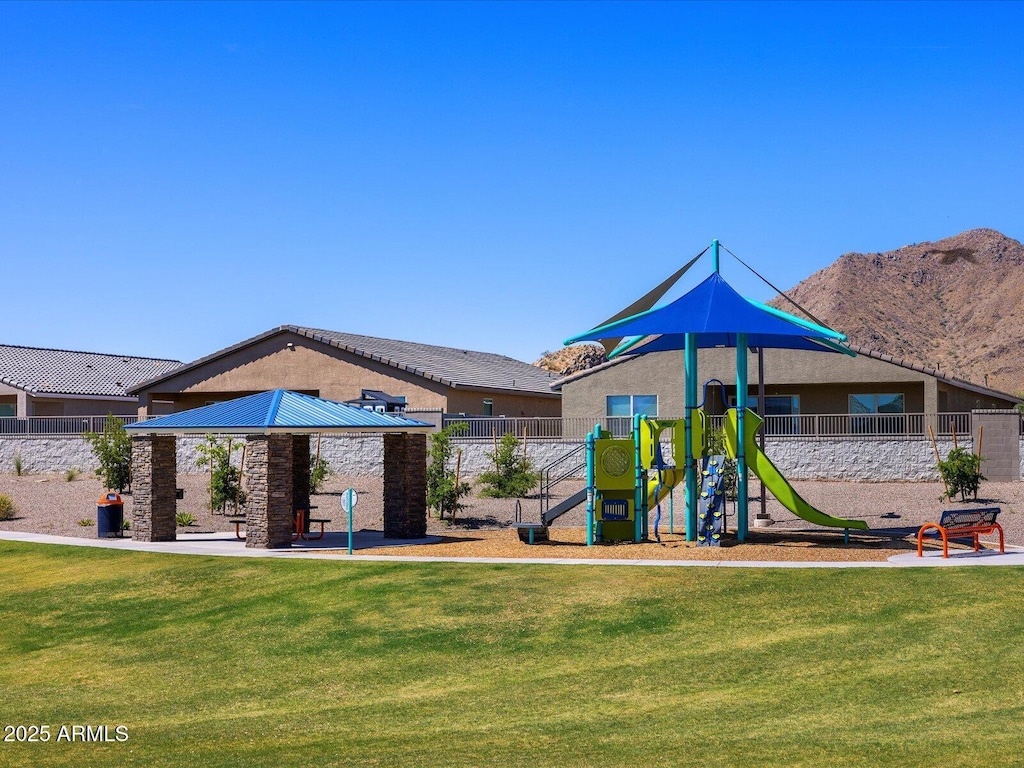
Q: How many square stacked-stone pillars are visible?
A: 4